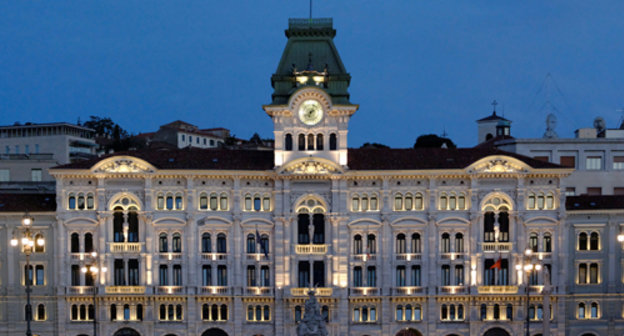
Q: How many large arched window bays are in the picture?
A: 3